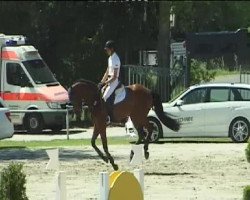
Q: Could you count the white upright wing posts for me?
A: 3